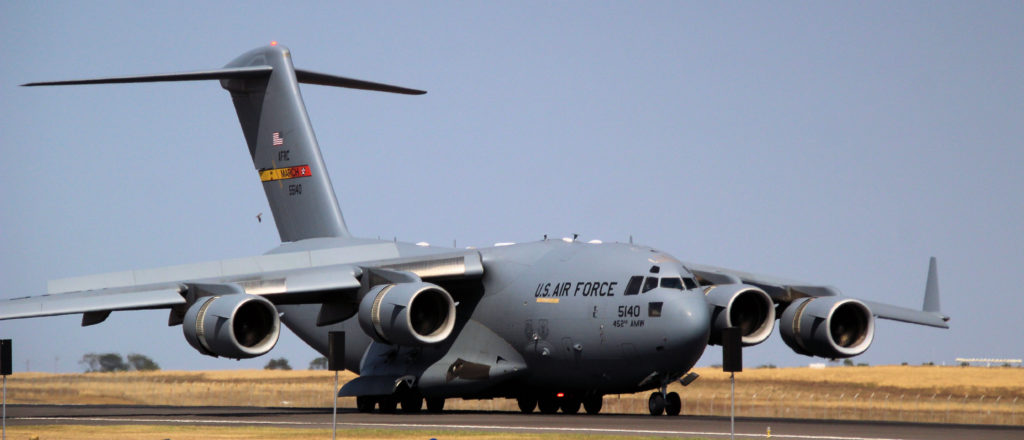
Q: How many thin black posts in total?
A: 3